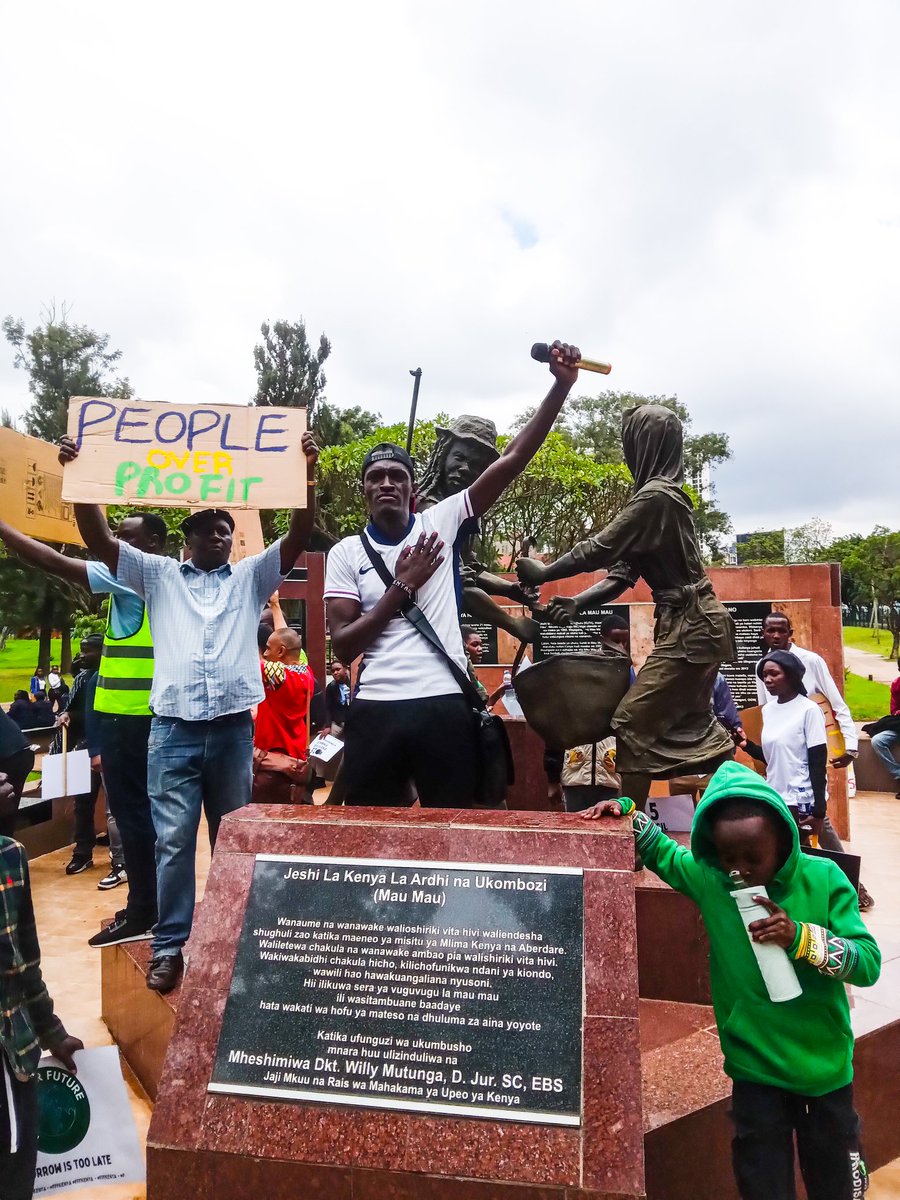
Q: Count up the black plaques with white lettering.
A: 4